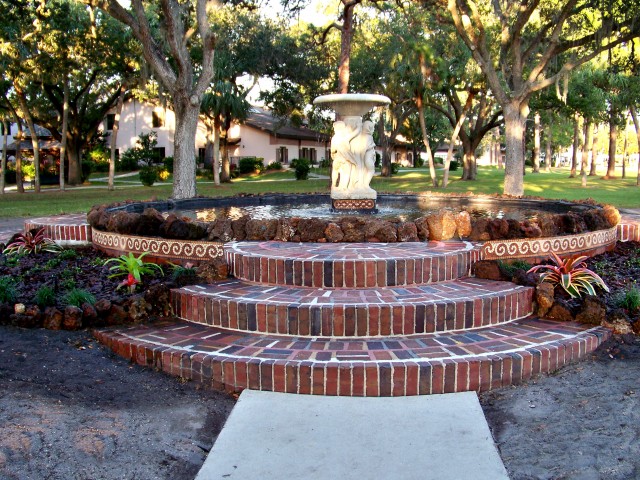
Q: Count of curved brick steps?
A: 3